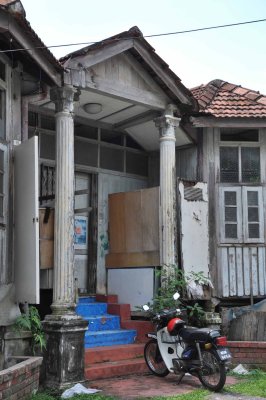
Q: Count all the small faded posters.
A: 1